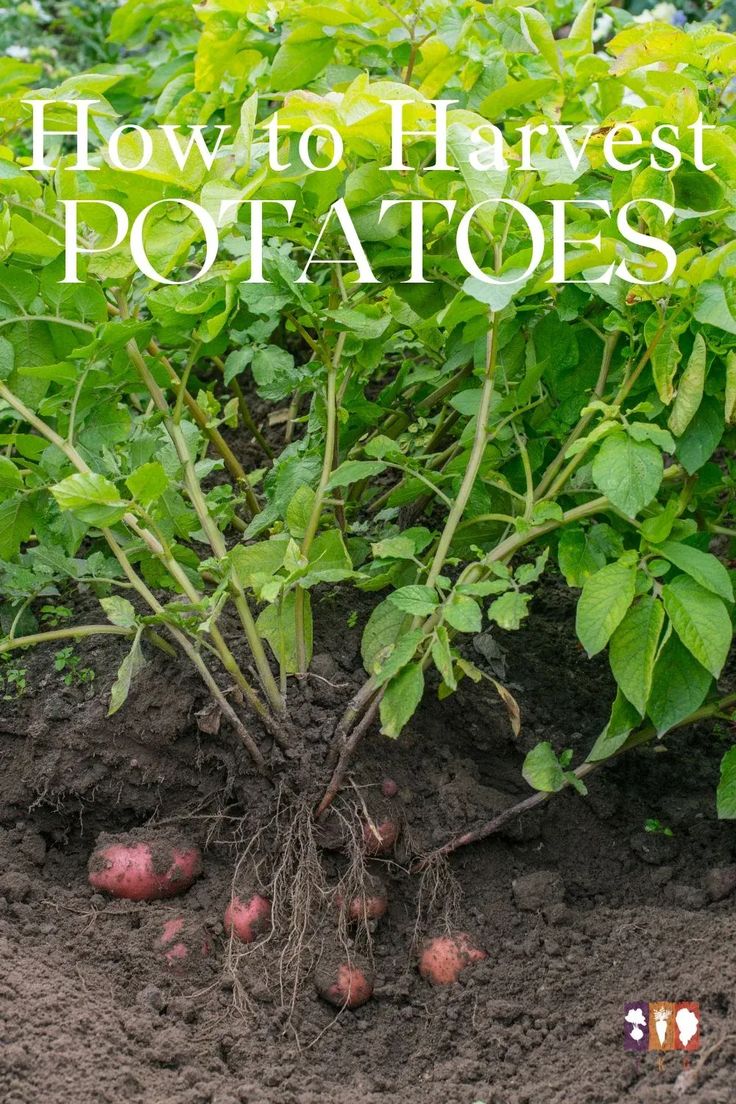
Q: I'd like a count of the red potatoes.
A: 8